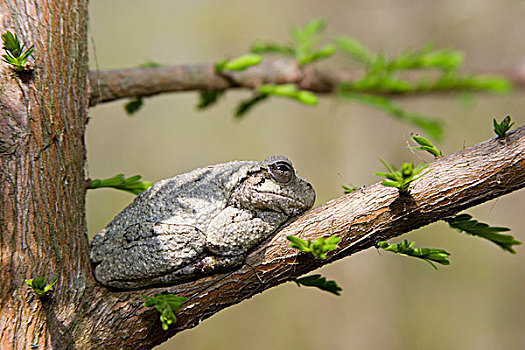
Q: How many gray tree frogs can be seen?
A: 1